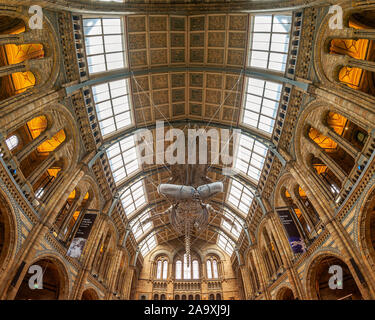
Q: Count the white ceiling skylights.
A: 12